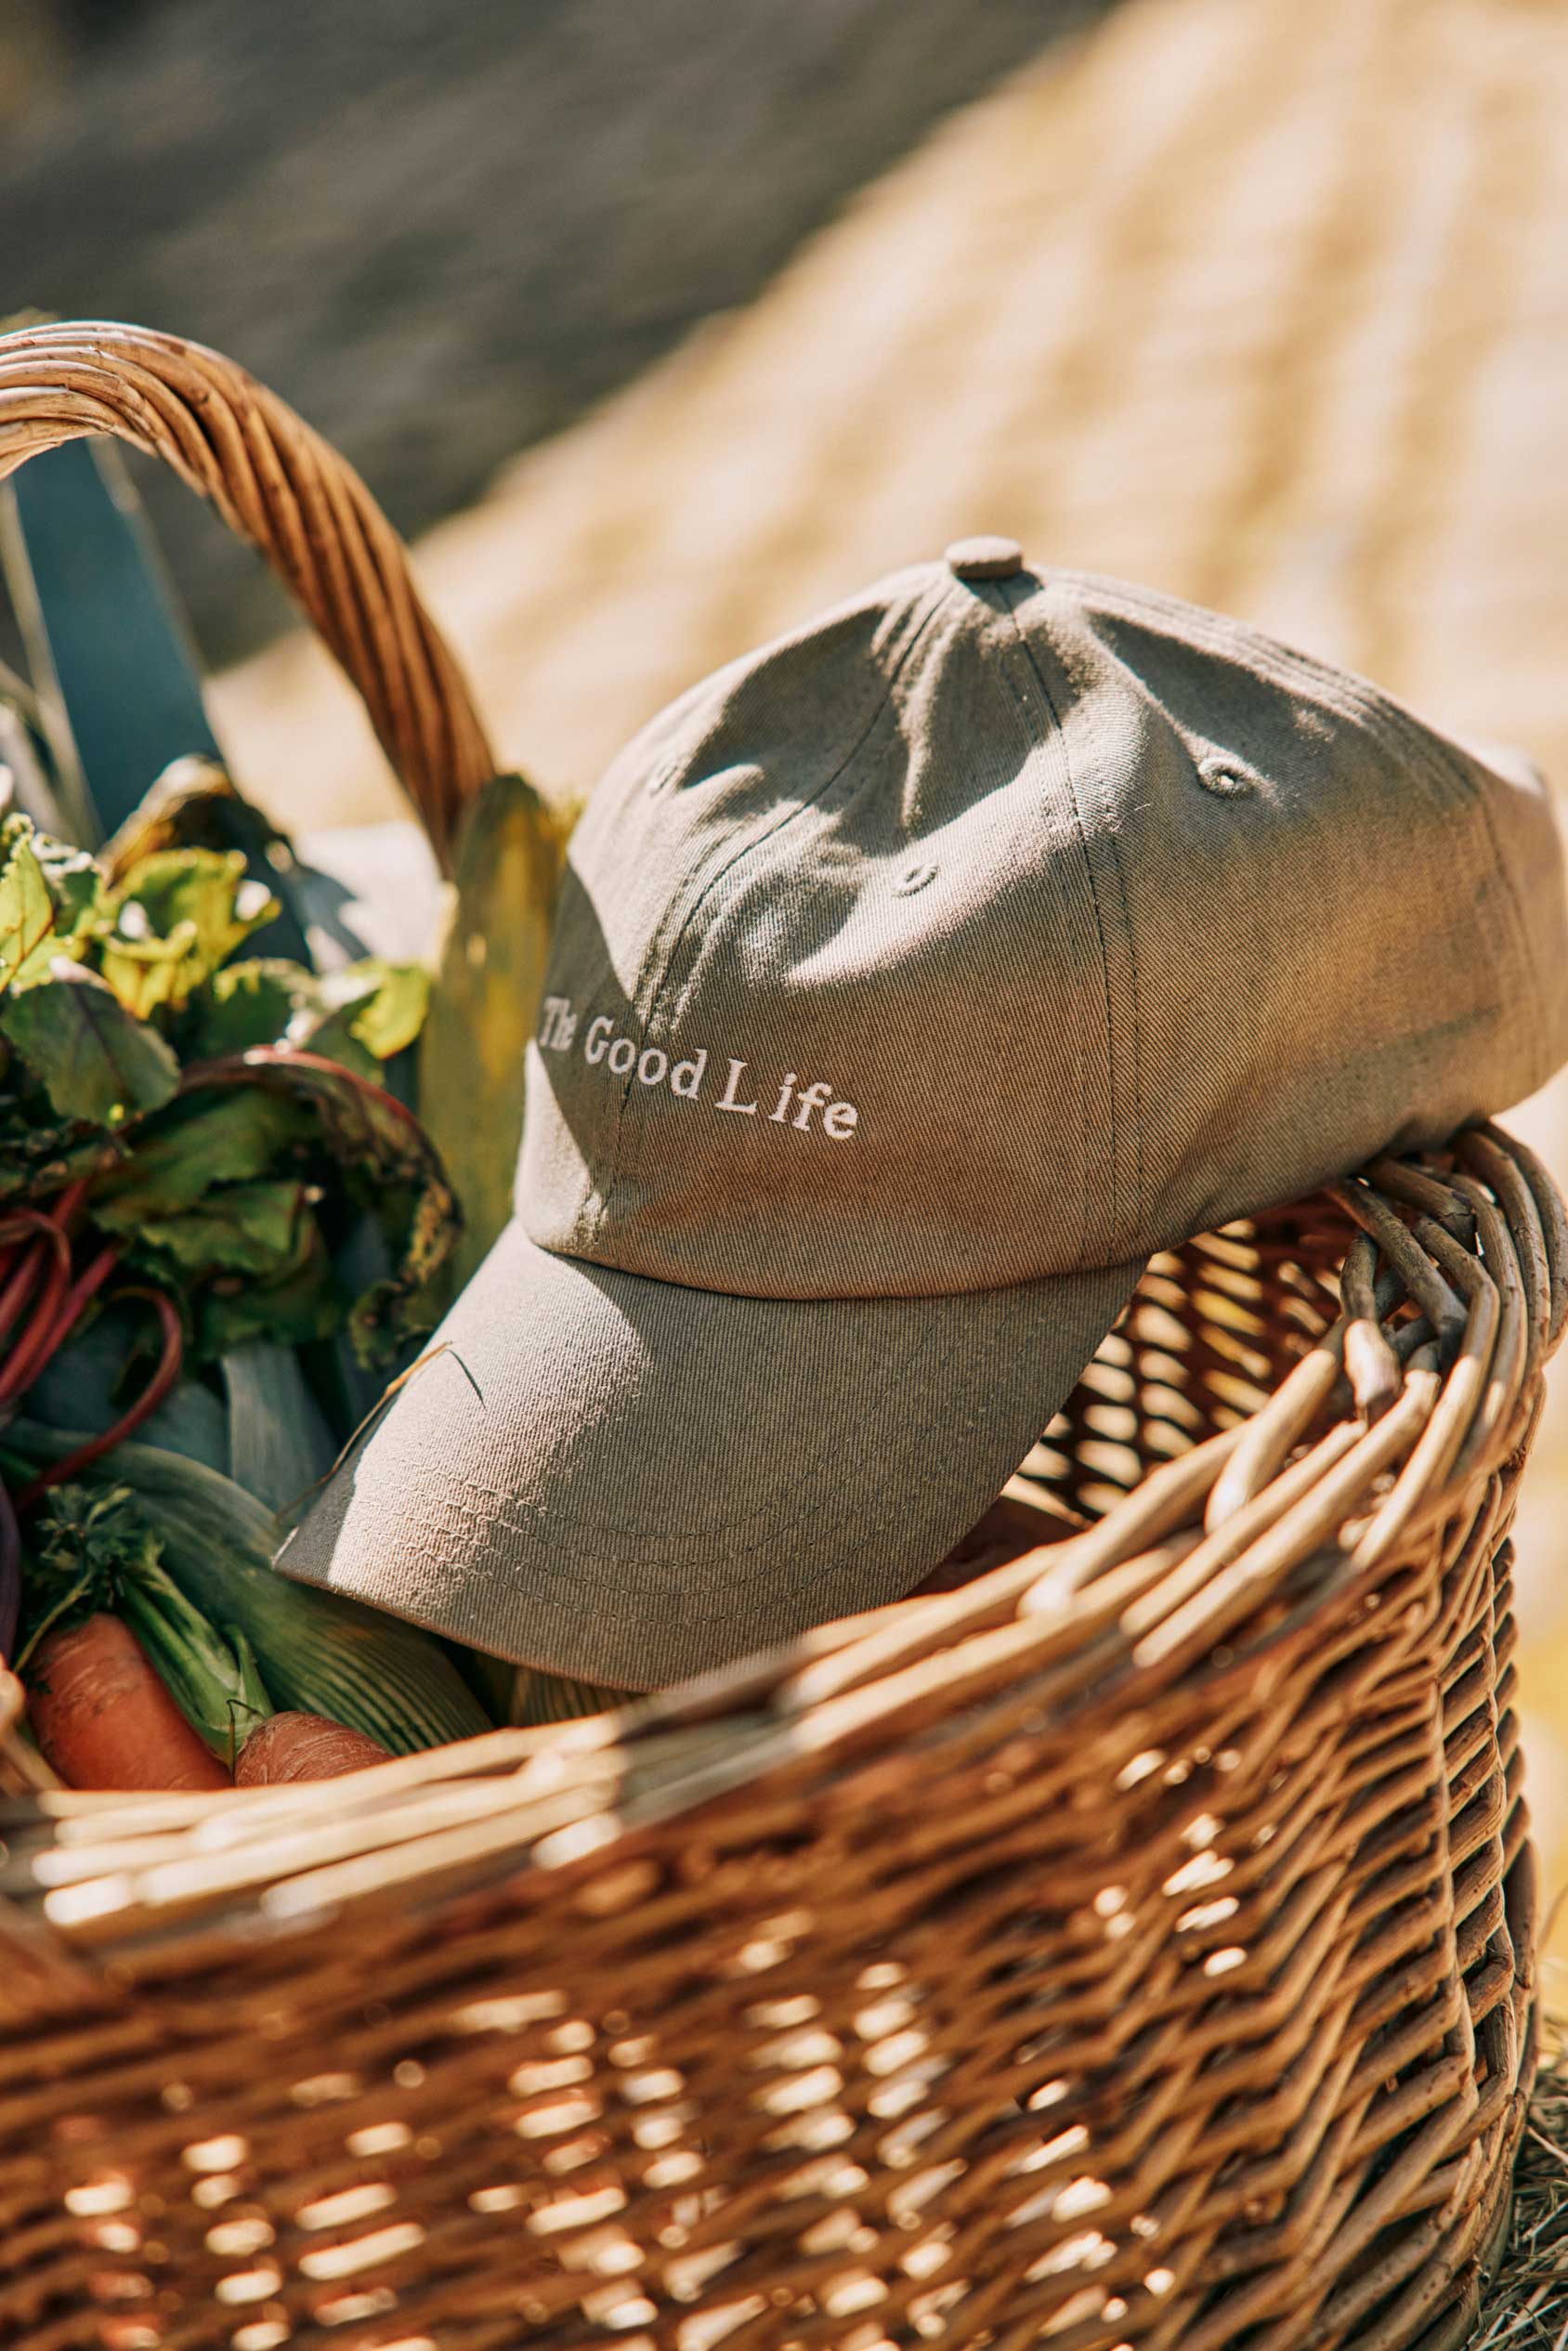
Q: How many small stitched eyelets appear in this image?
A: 3